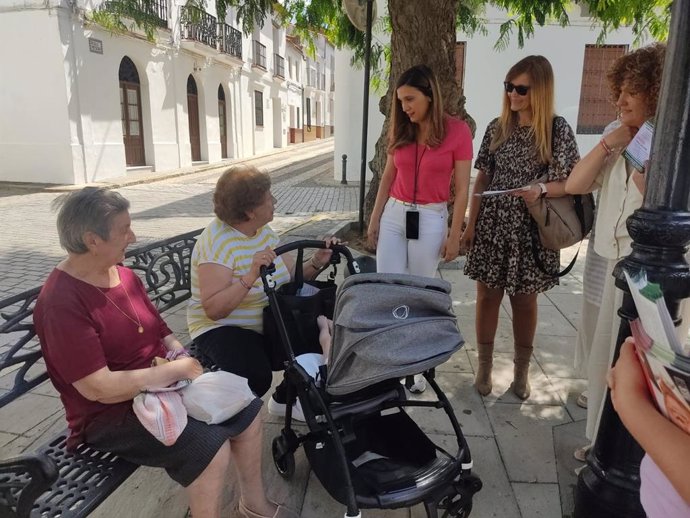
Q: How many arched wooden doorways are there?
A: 3